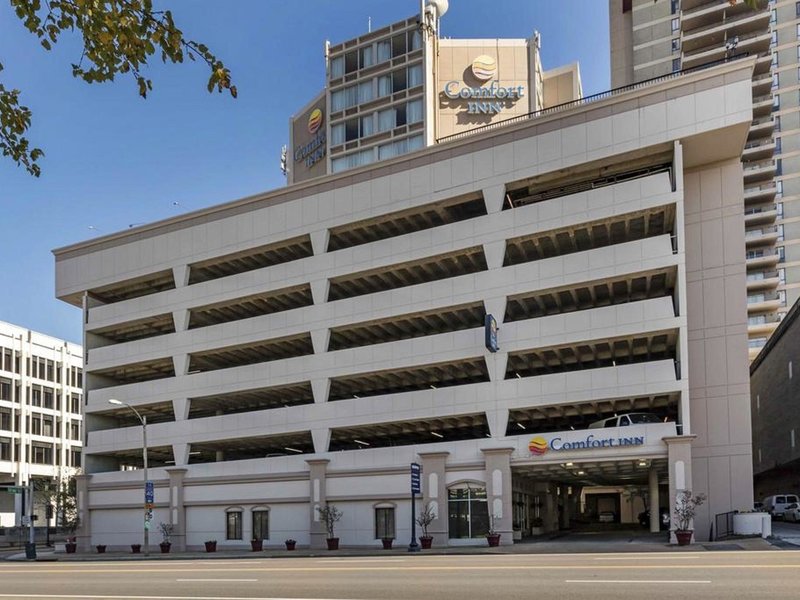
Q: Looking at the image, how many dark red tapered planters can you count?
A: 12